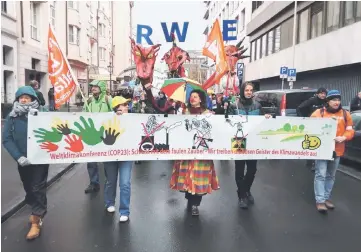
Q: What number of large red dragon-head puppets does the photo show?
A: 3